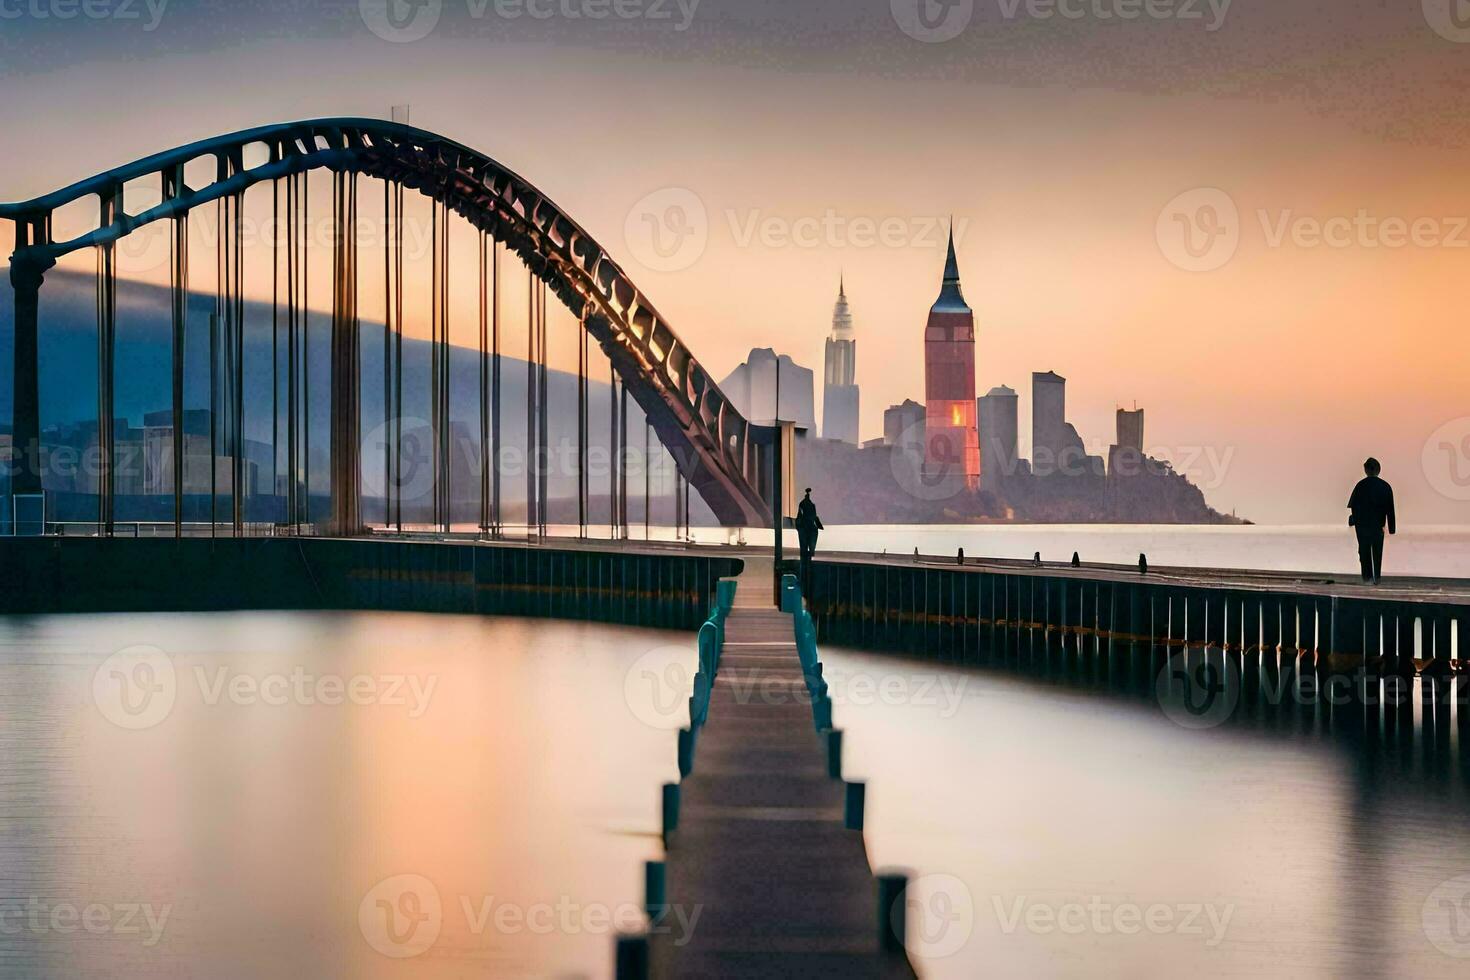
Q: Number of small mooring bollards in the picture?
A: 5